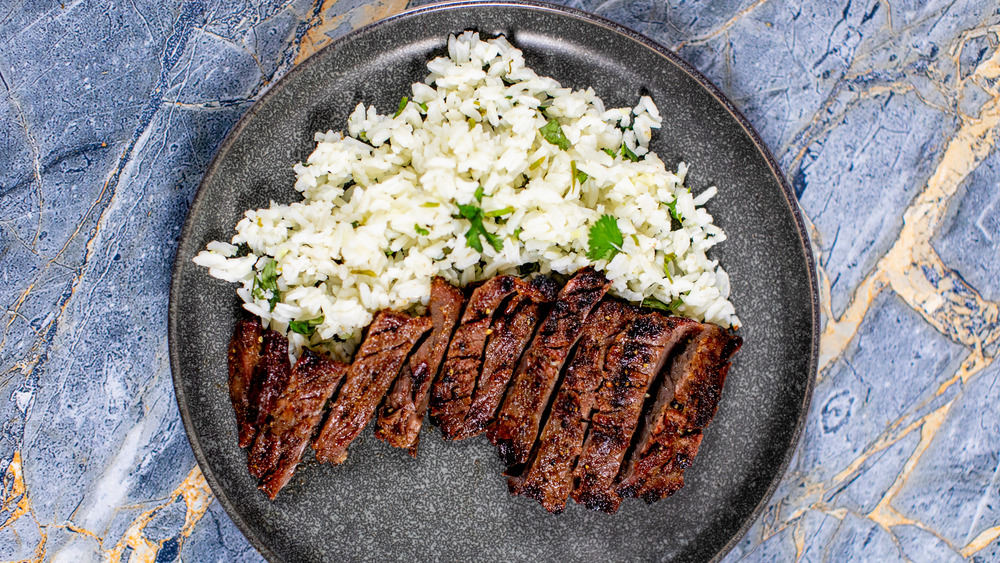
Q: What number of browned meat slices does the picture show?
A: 11